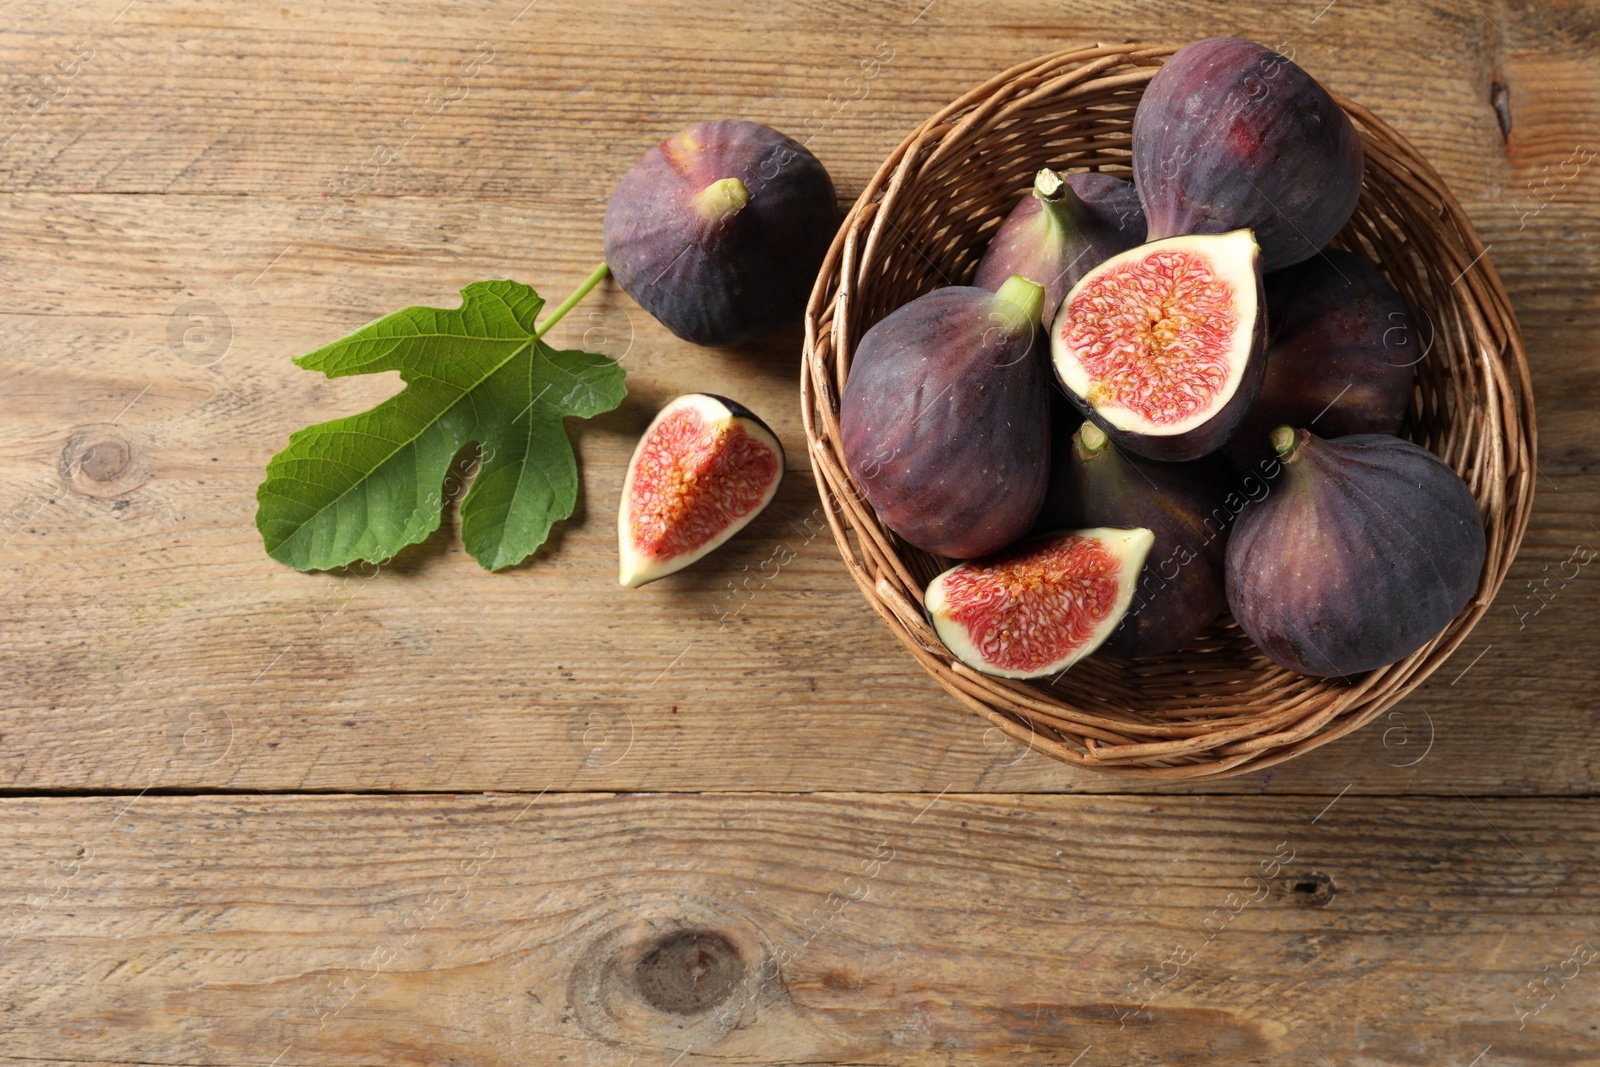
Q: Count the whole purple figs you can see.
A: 7